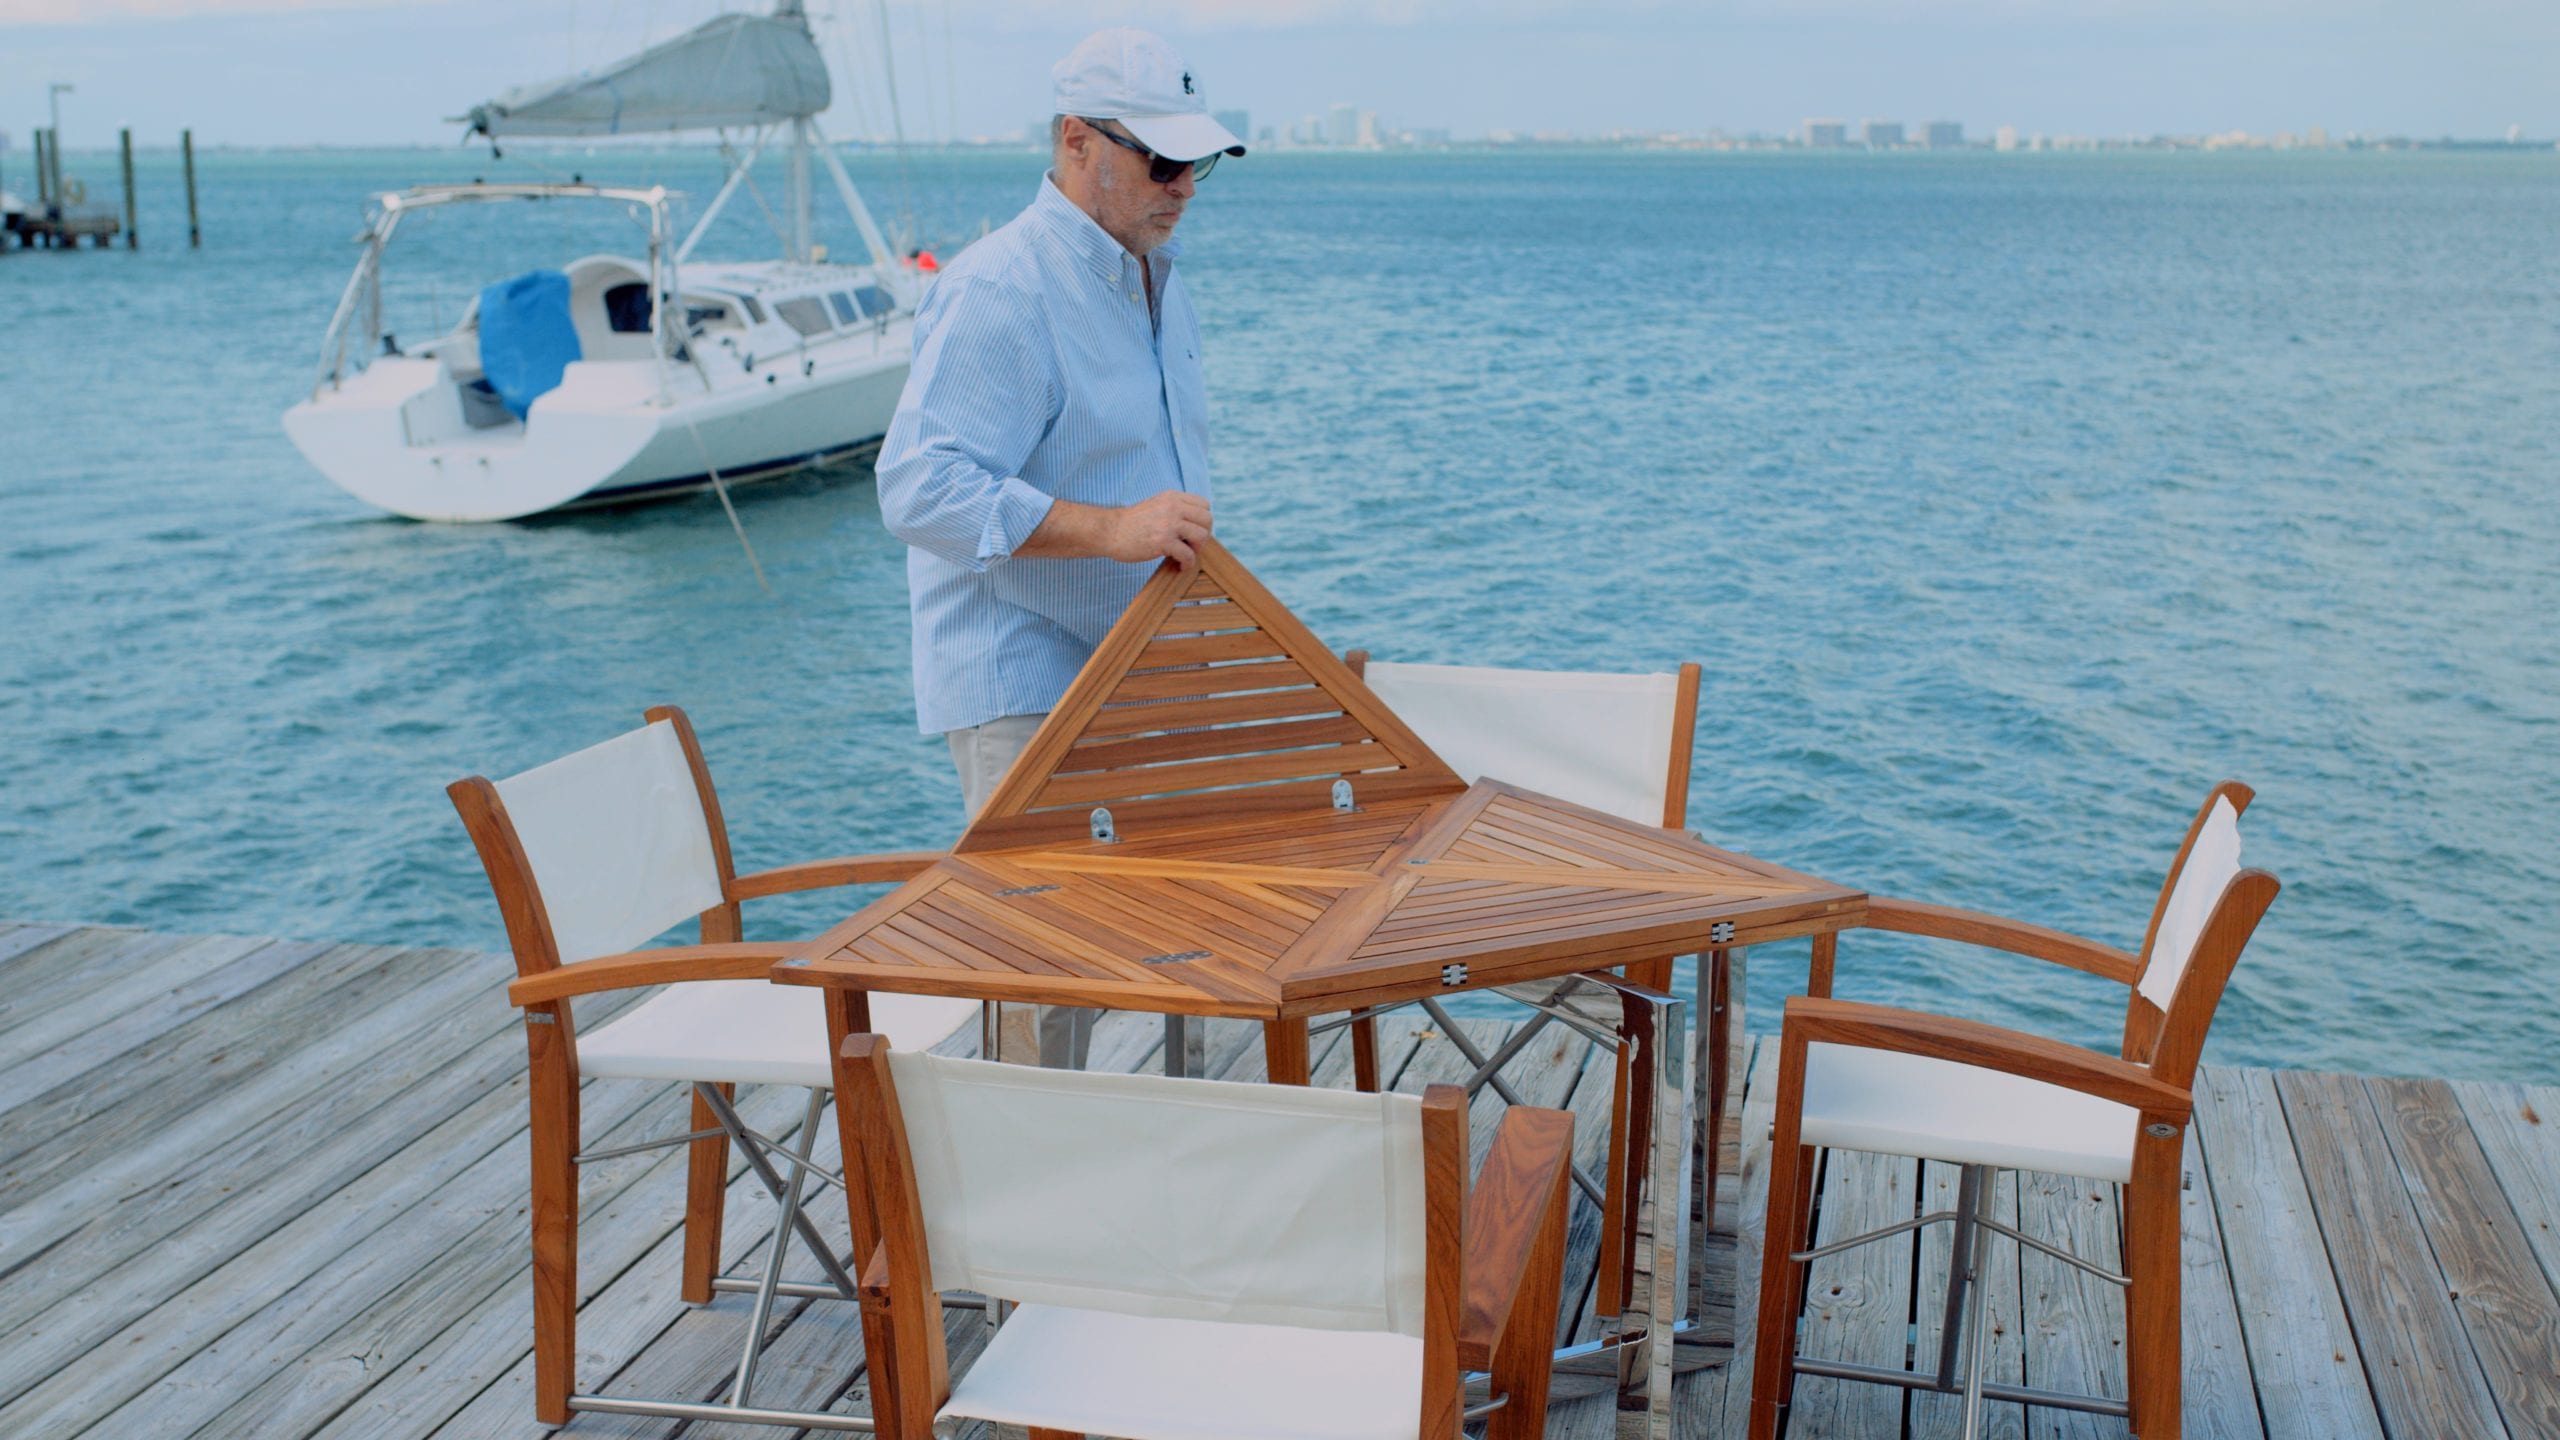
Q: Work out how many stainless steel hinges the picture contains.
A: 6